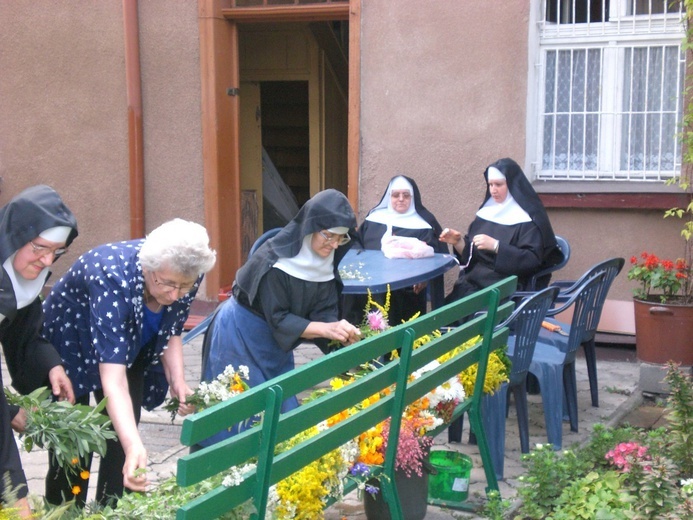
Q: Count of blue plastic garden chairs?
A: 5